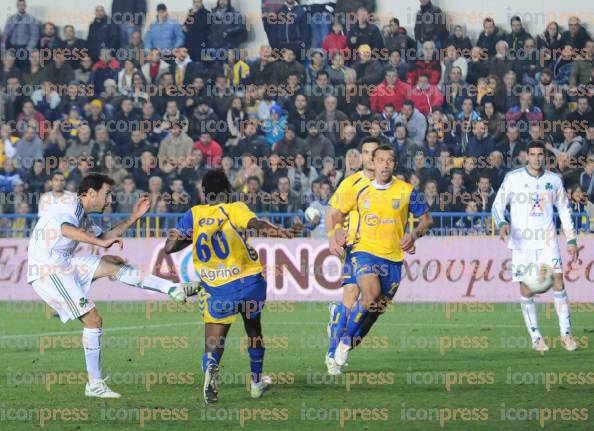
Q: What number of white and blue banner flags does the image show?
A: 0